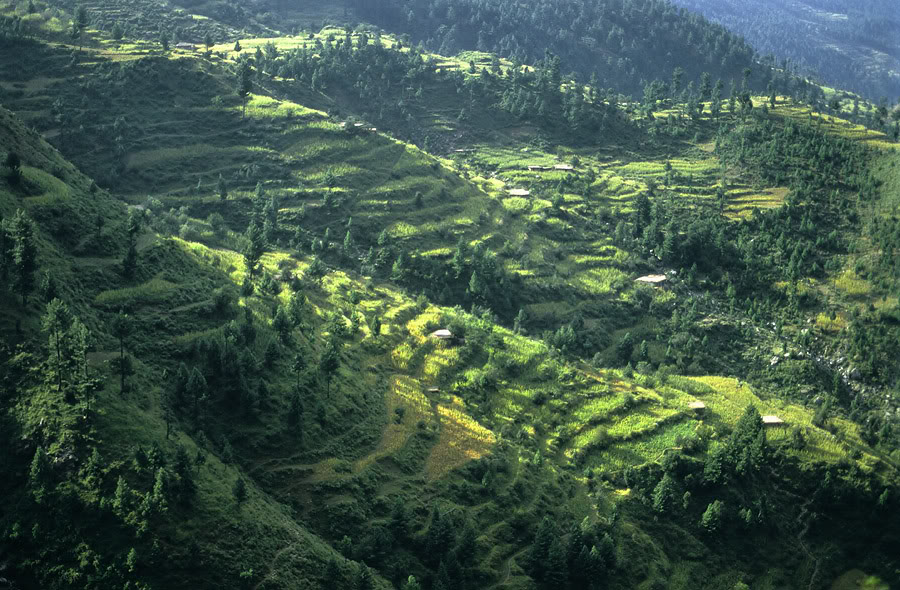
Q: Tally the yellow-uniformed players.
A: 0